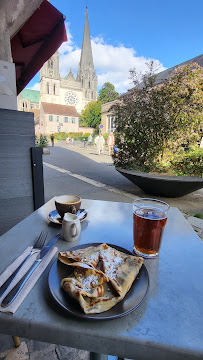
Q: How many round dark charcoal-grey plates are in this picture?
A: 1